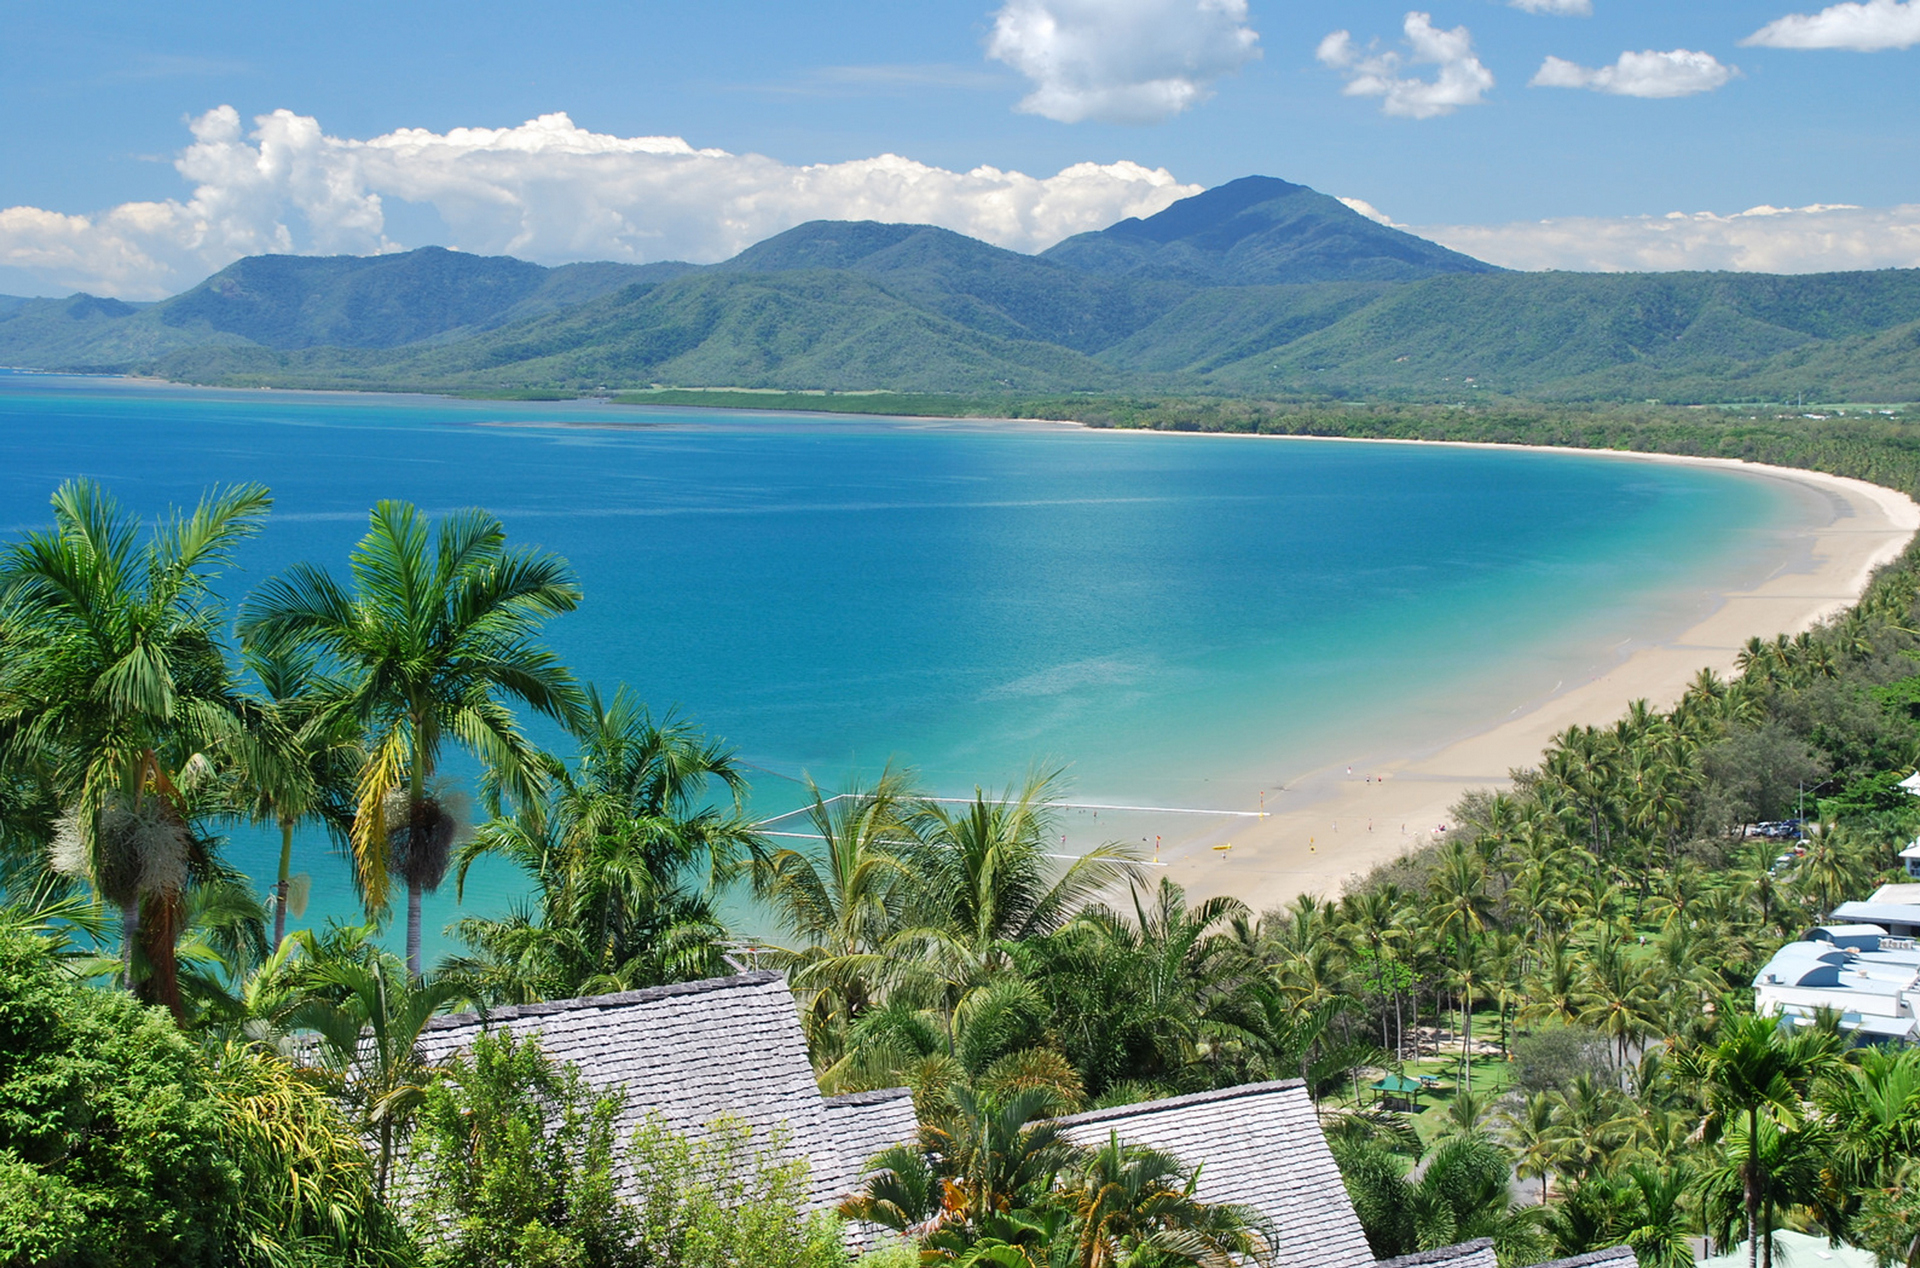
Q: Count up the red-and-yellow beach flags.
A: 2